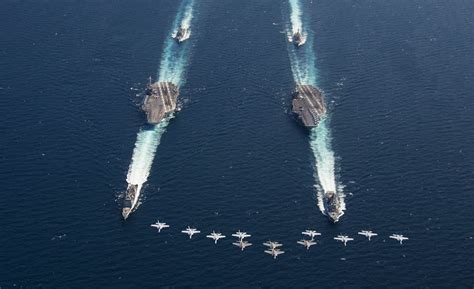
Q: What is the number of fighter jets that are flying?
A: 12